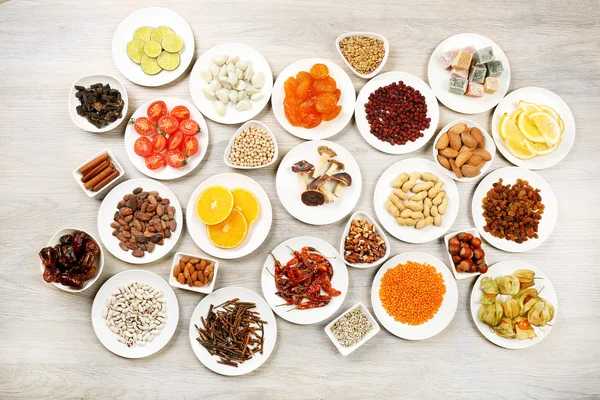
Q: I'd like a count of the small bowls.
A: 10